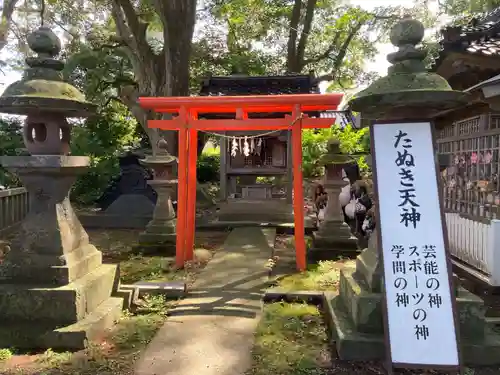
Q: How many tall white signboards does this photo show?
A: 1